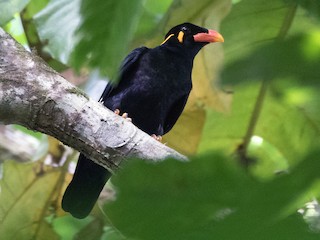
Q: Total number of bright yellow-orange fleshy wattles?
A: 2